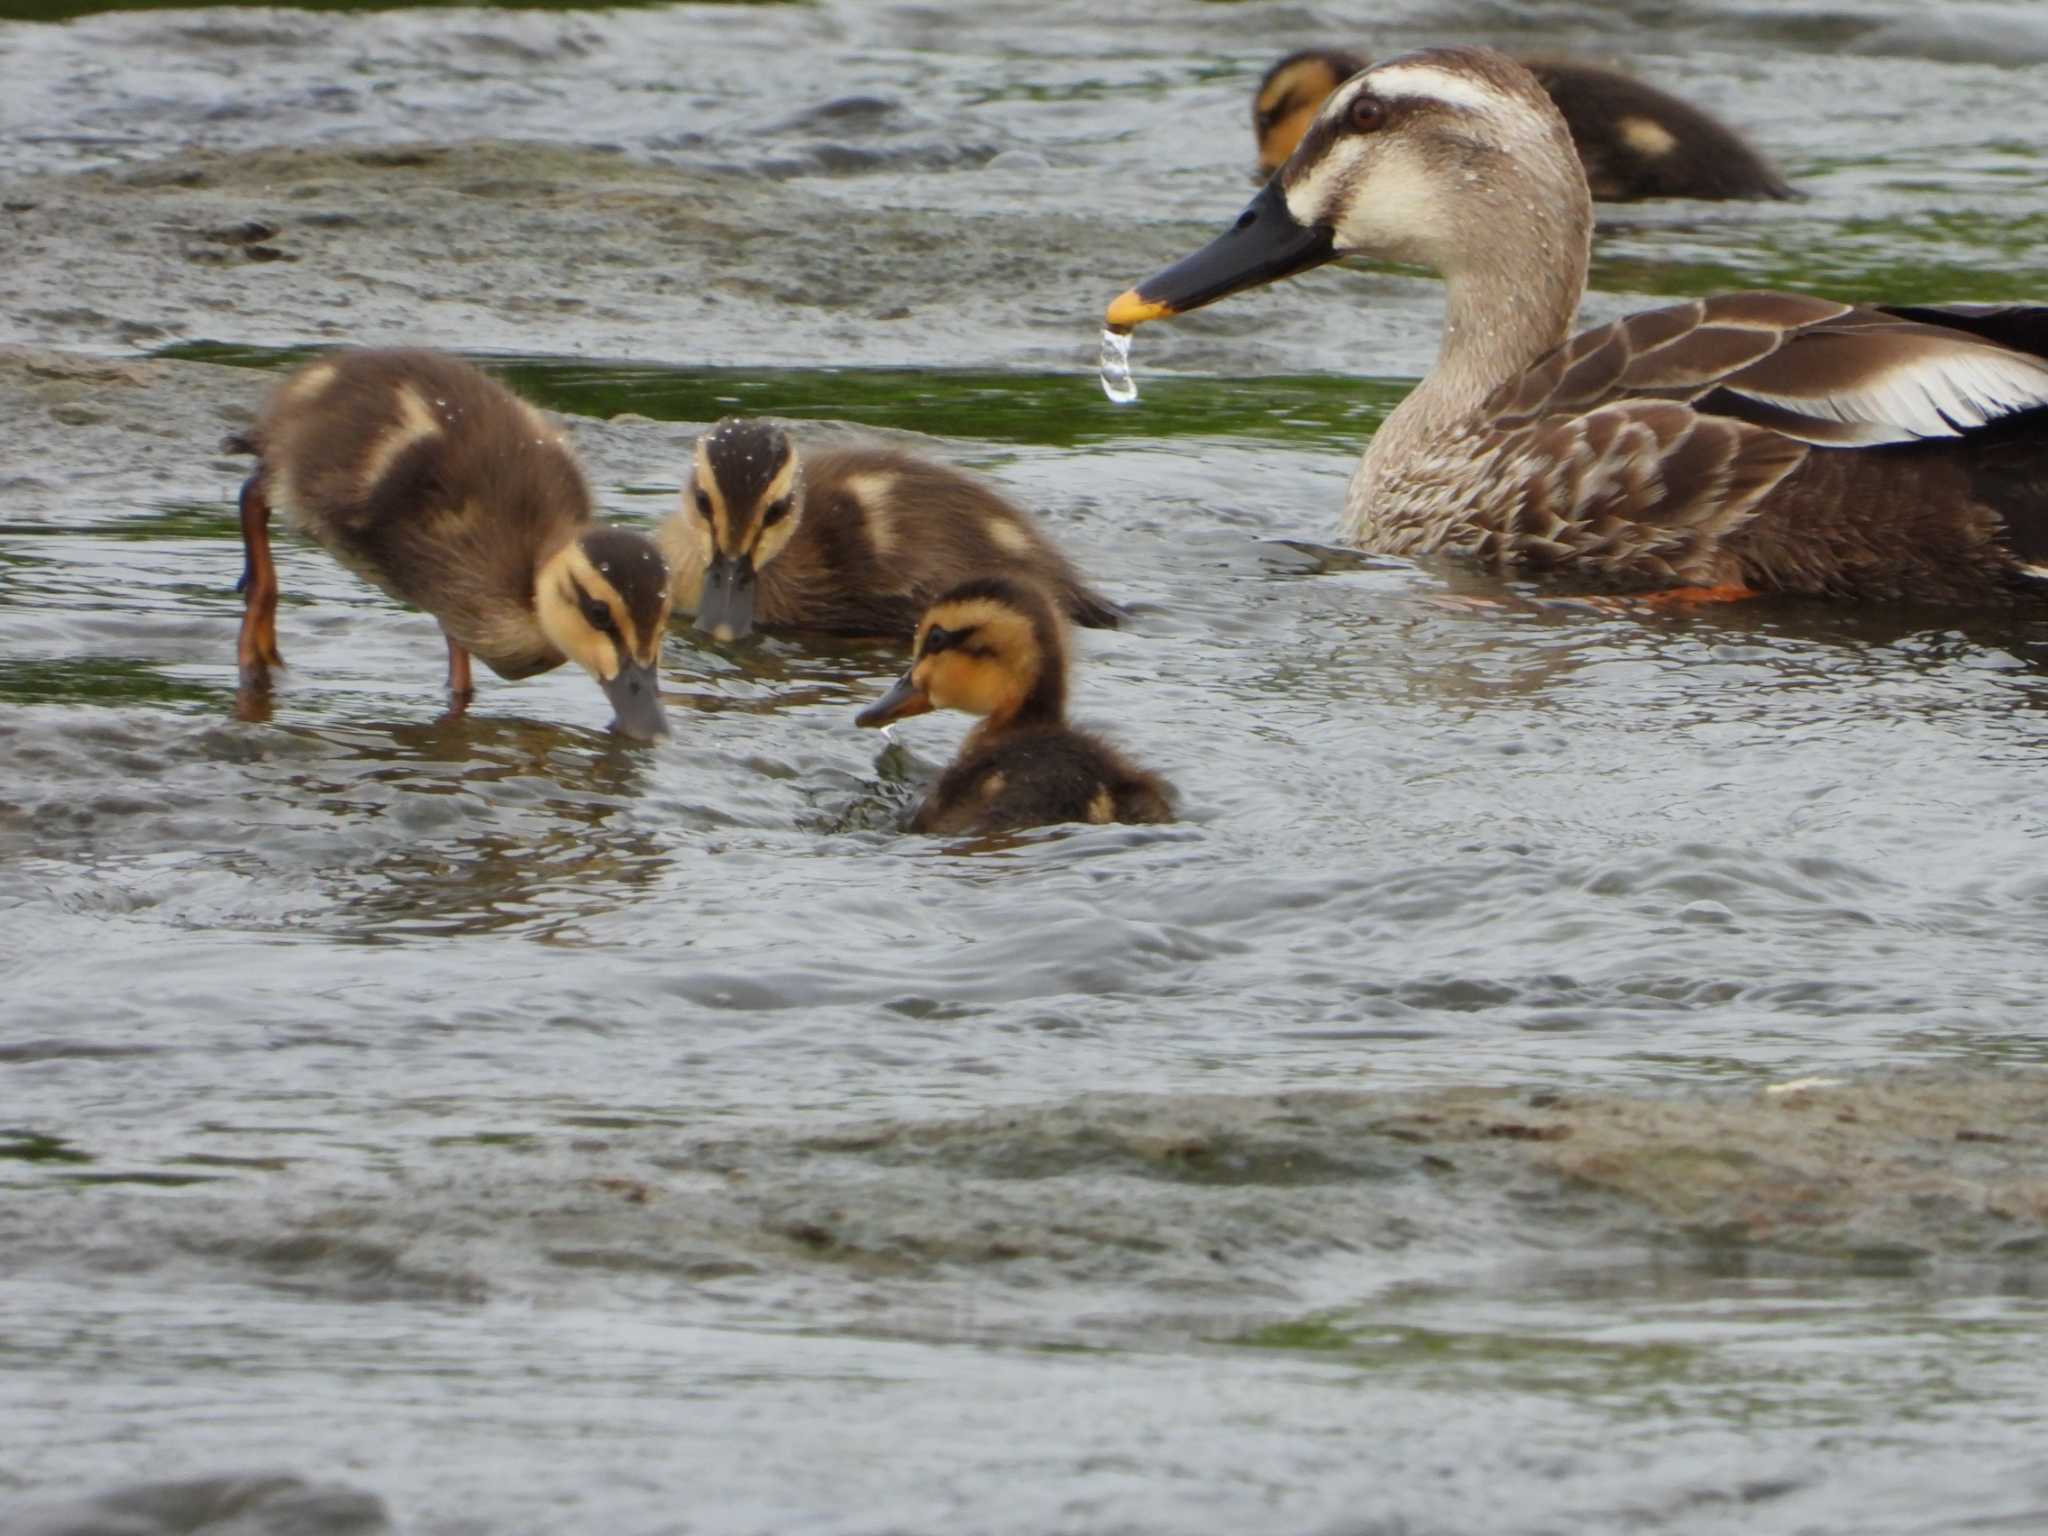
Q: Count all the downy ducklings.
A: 4